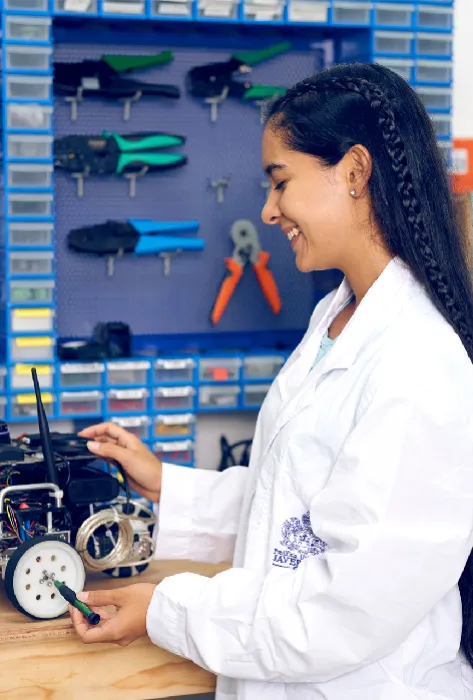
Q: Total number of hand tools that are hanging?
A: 5